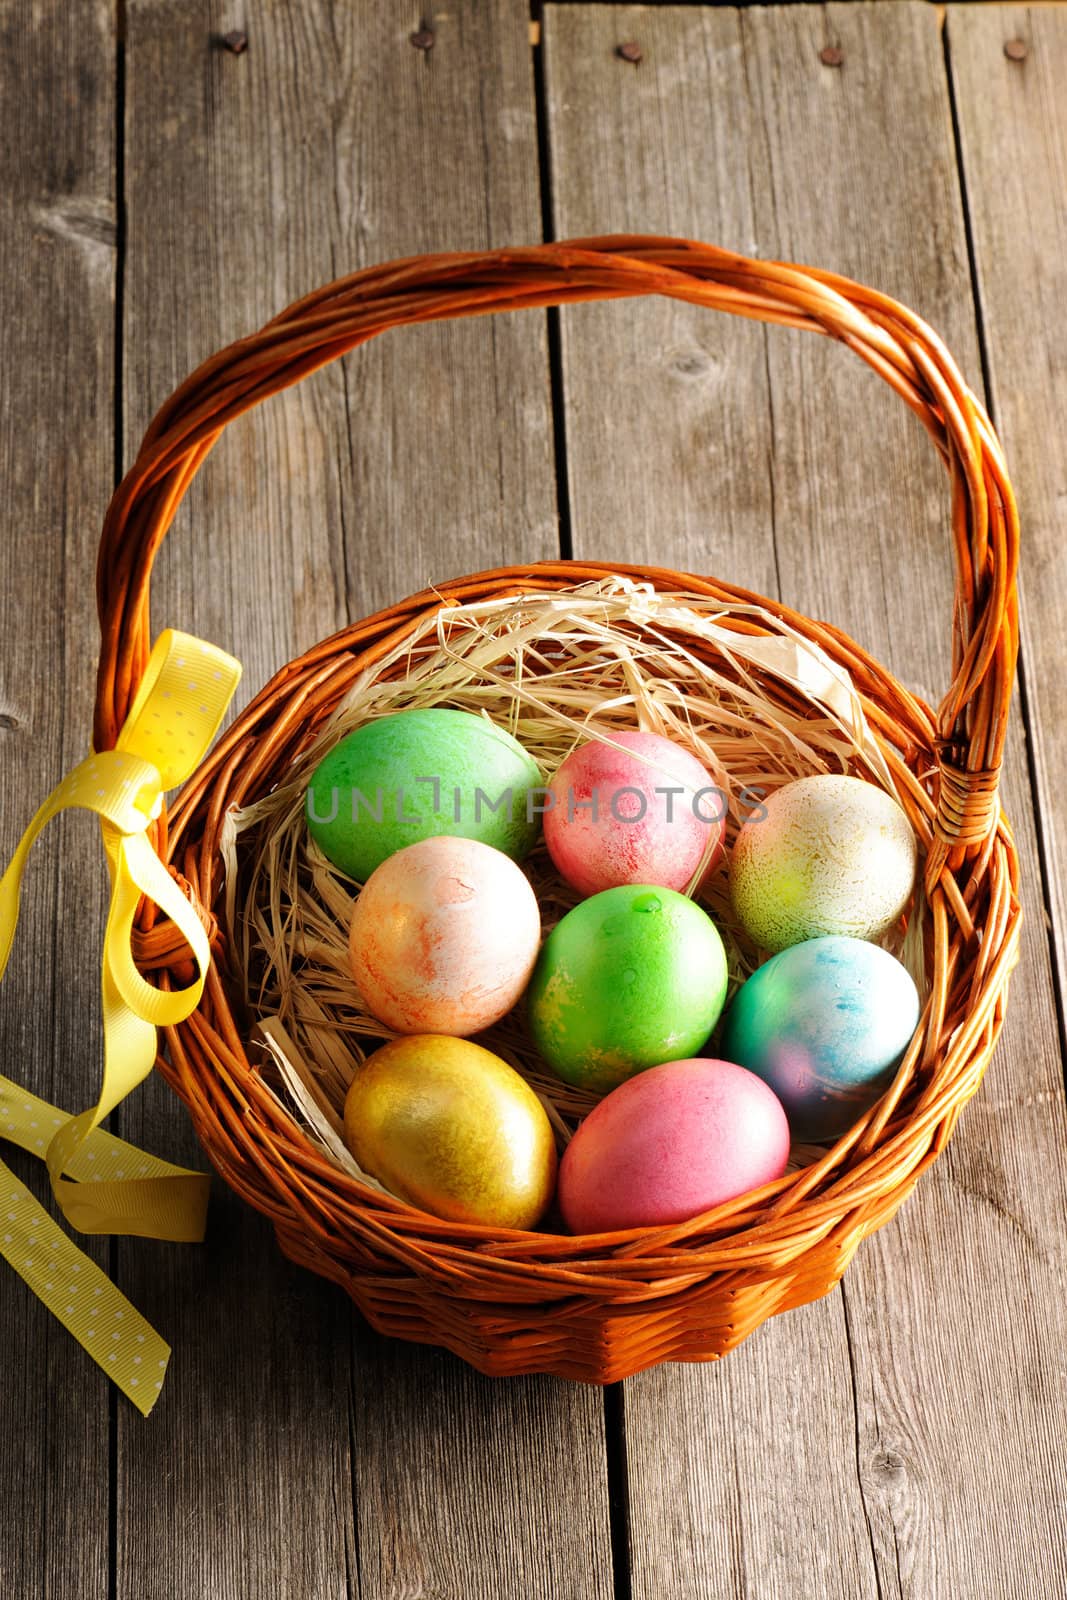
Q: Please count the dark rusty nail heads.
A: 5